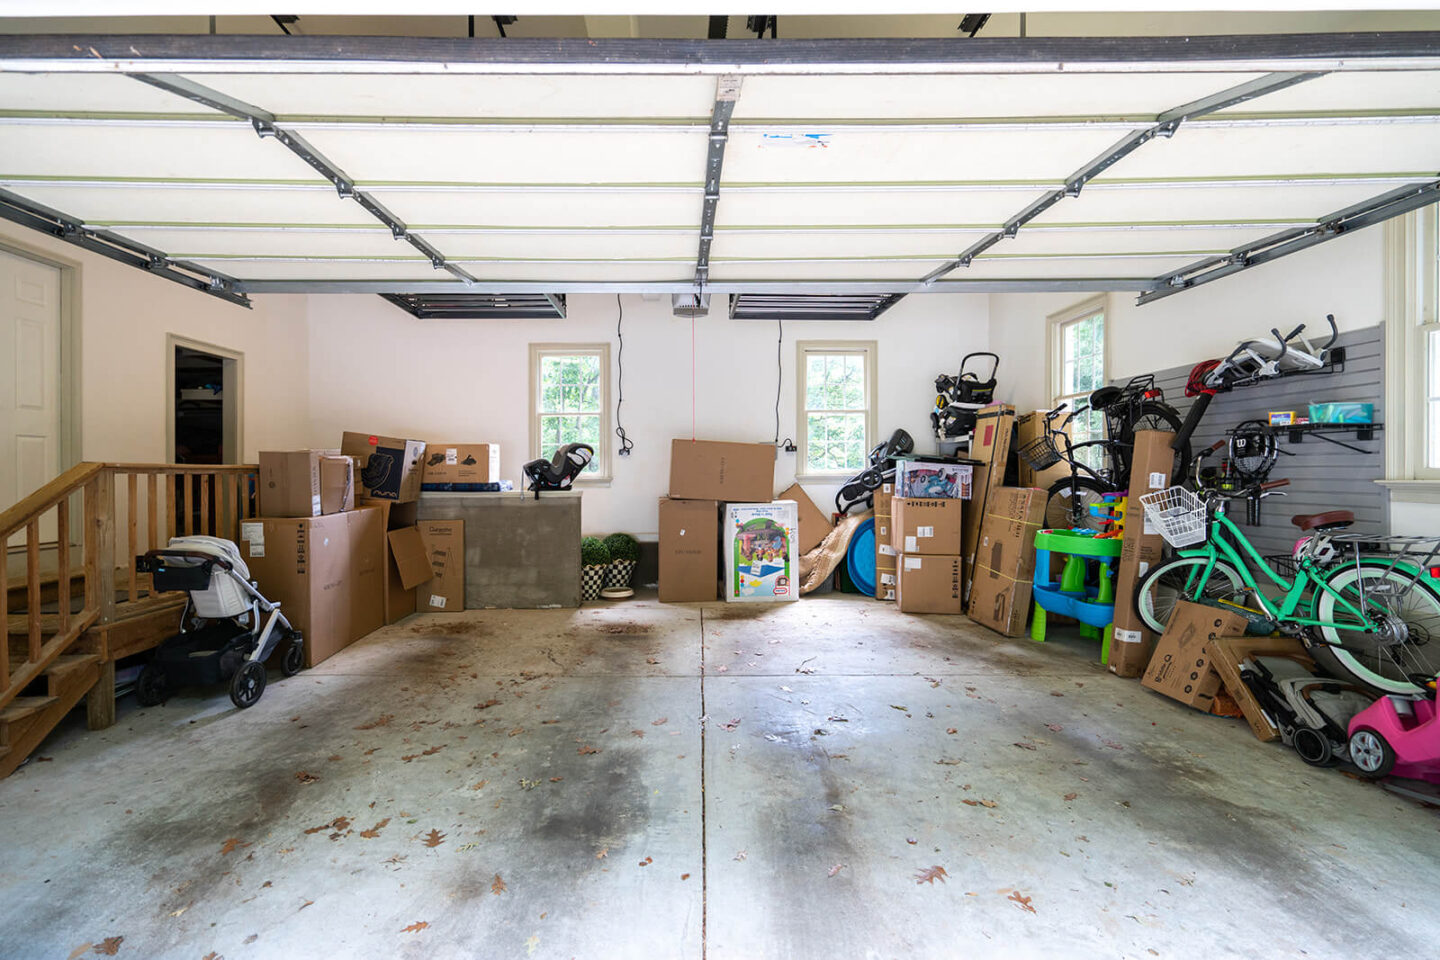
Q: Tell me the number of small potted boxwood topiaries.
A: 2